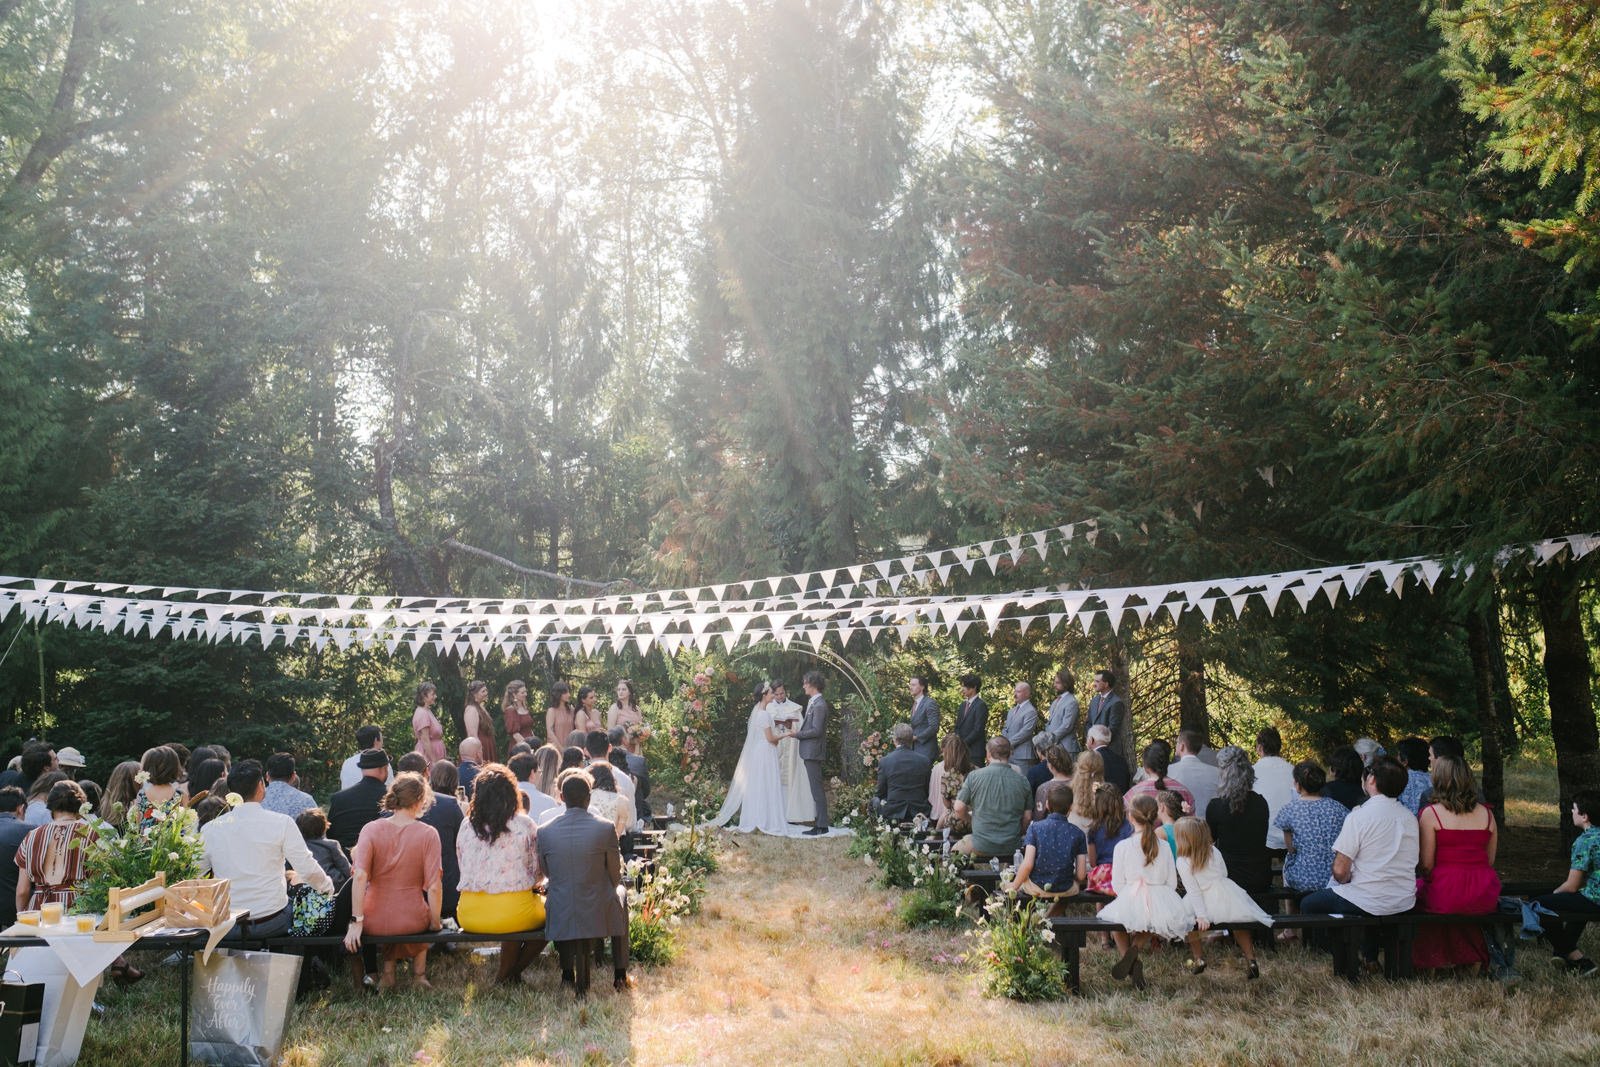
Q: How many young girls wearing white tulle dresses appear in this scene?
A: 2